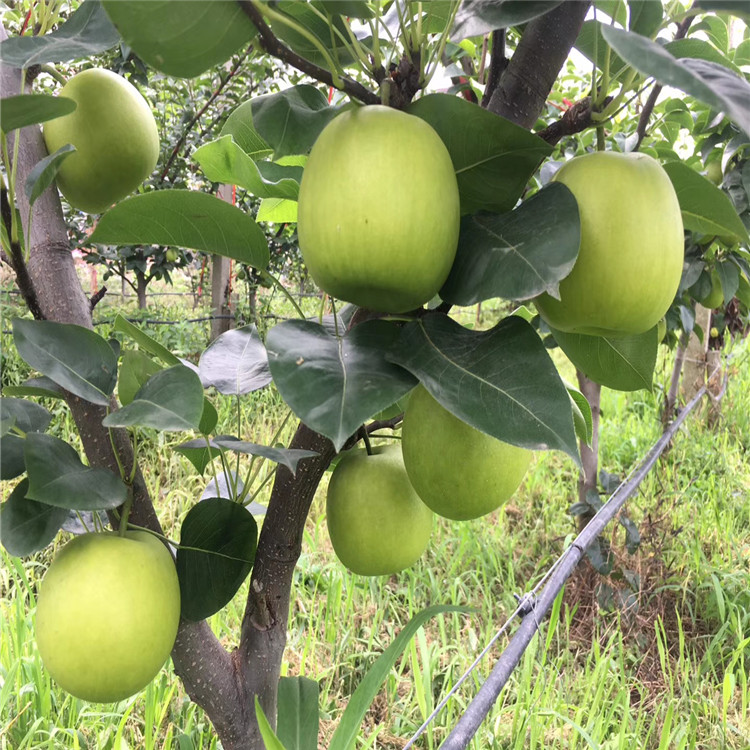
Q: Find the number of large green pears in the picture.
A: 6